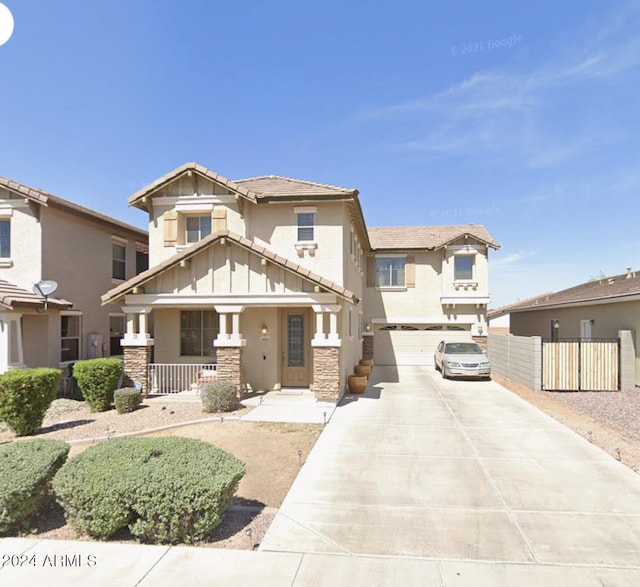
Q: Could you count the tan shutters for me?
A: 4